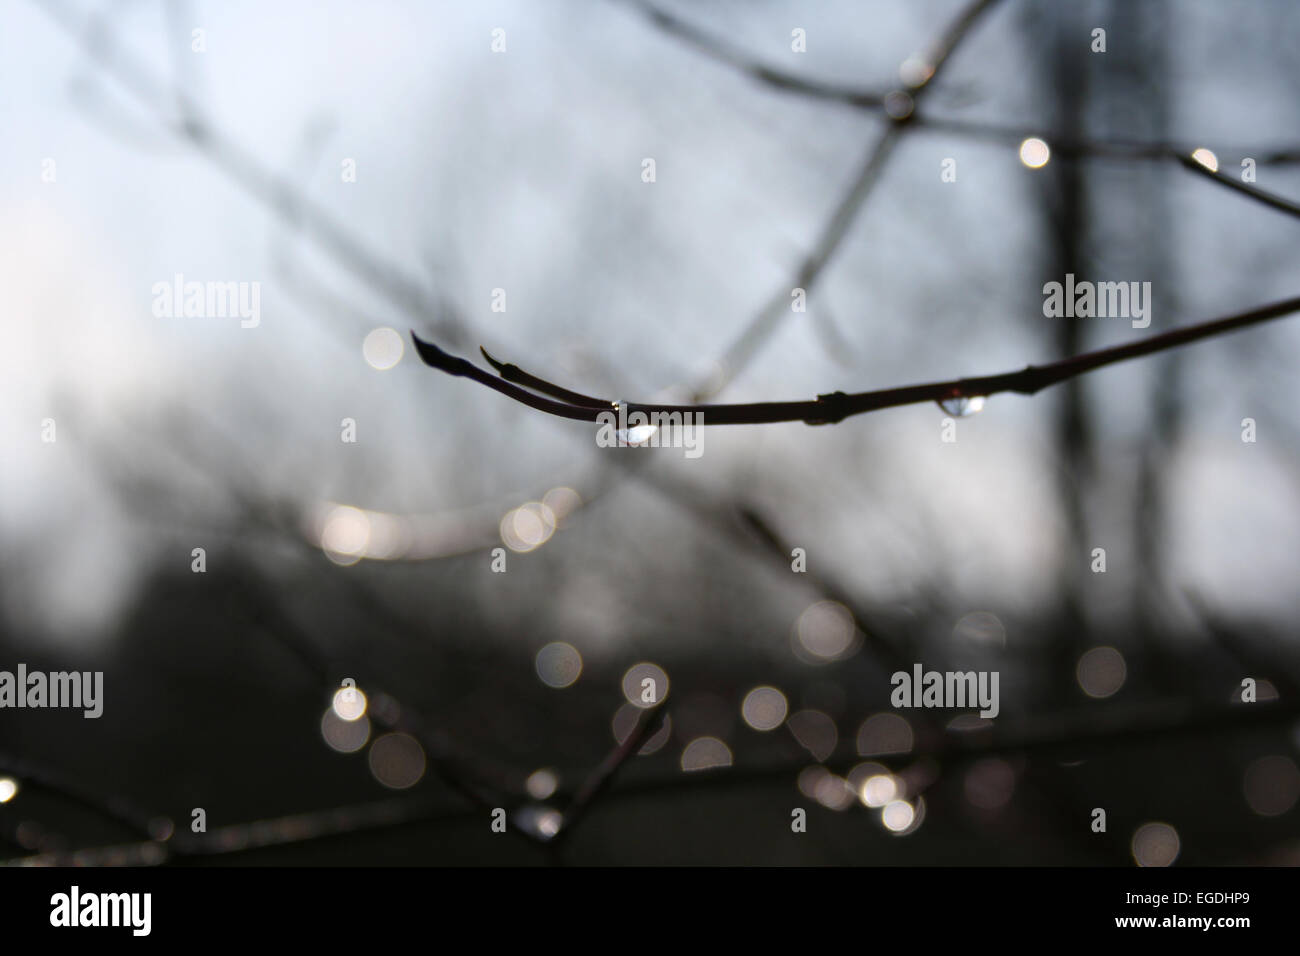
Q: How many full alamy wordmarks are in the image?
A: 6